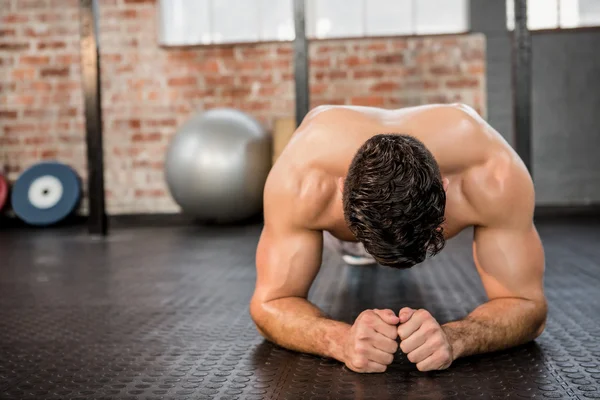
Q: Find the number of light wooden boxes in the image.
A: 1